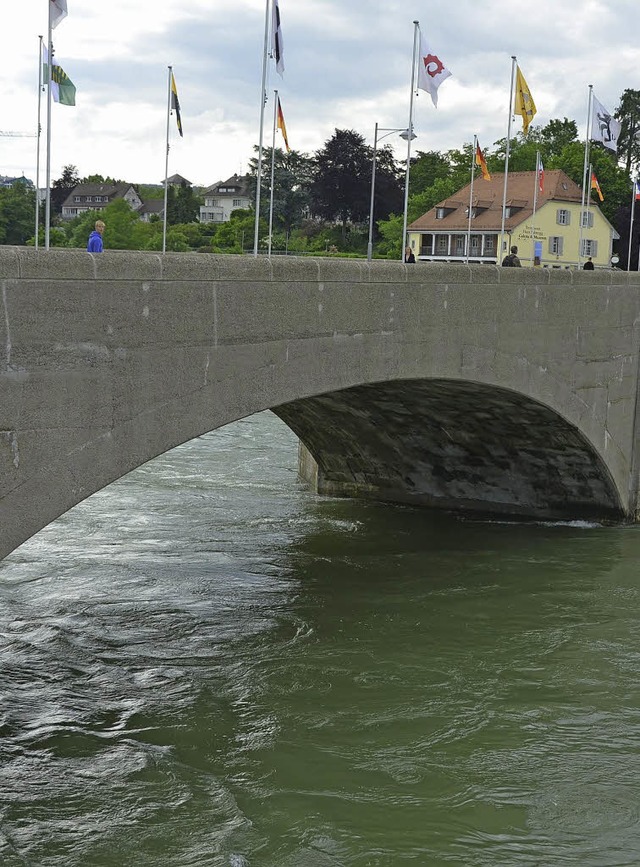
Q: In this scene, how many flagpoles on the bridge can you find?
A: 12